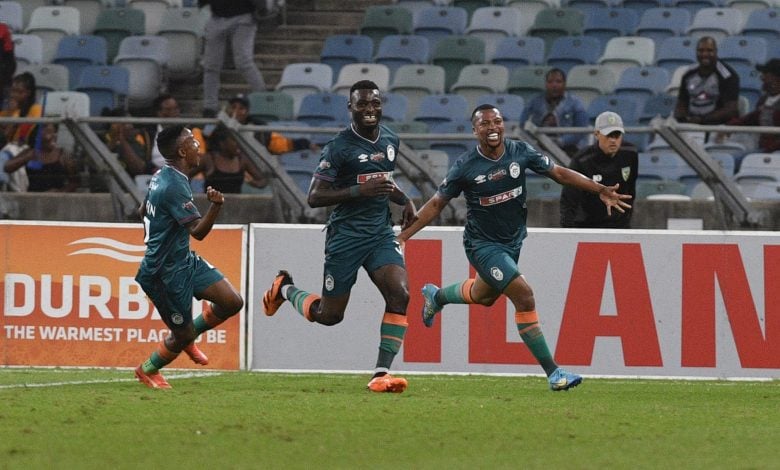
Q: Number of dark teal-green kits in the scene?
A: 3